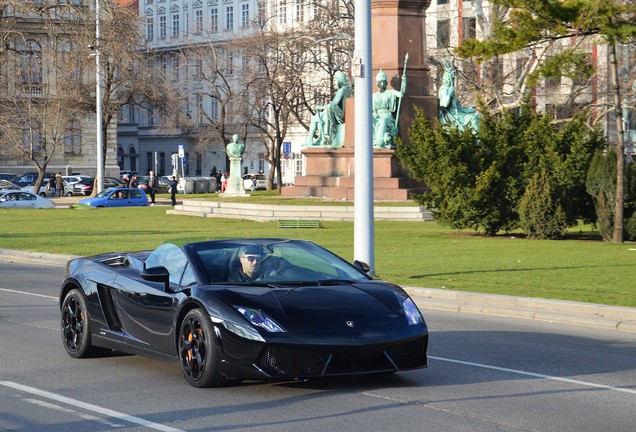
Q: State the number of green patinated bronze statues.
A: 4